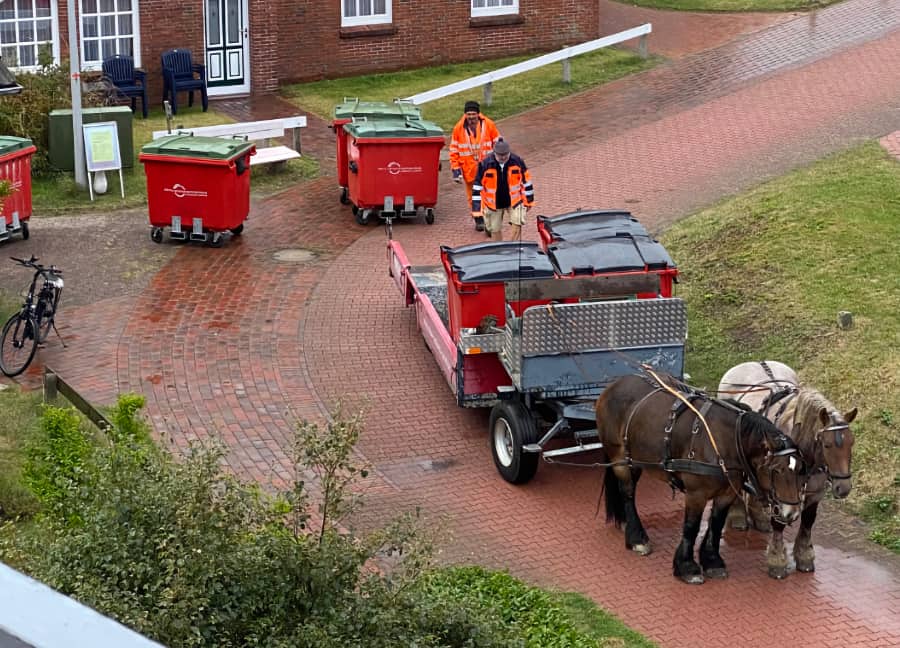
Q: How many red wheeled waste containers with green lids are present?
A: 4